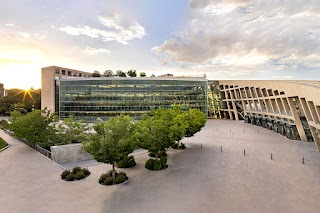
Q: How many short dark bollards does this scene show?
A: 10